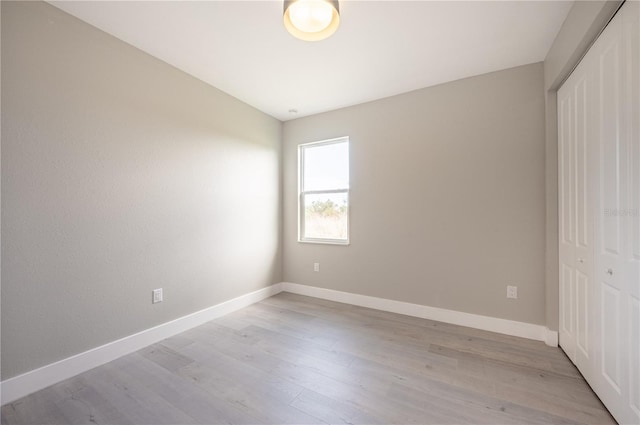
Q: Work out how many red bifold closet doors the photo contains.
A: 0